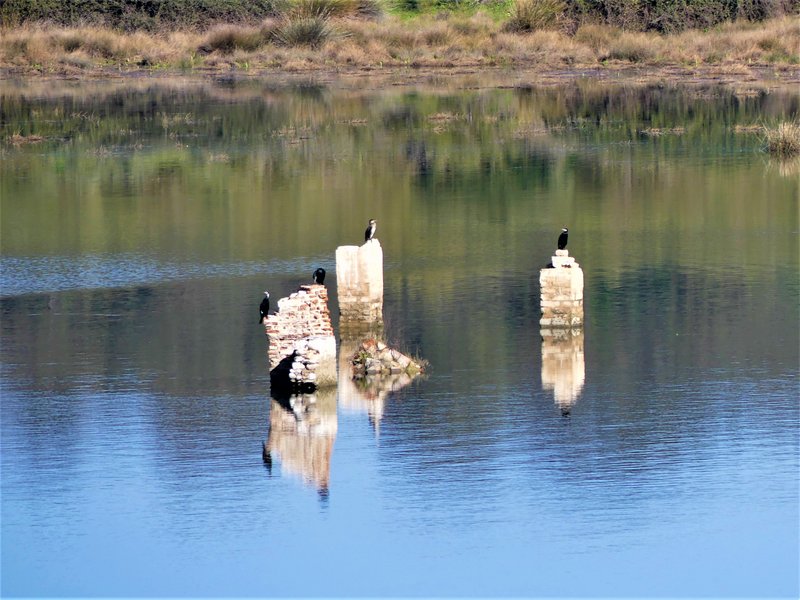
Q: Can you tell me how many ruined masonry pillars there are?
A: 3